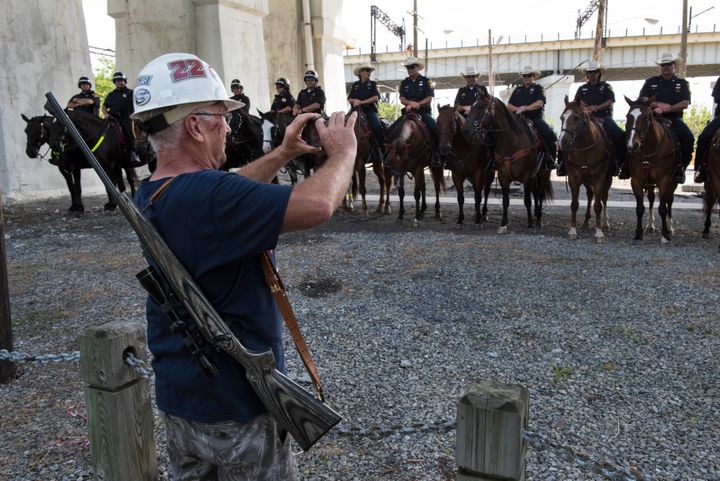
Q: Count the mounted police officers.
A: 12